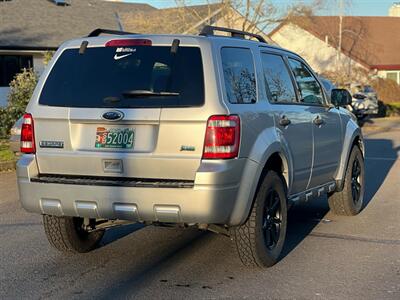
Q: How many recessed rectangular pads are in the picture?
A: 4